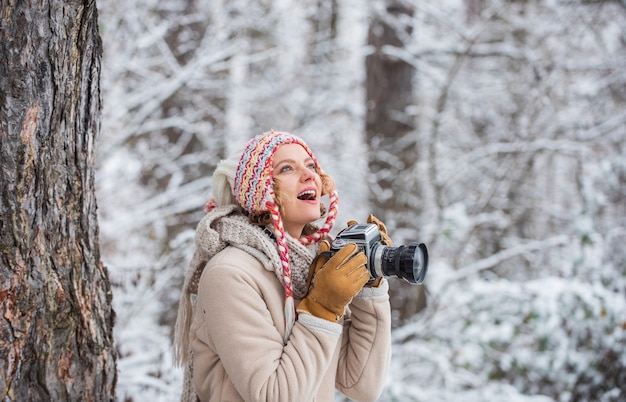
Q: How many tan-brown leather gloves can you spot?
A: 2